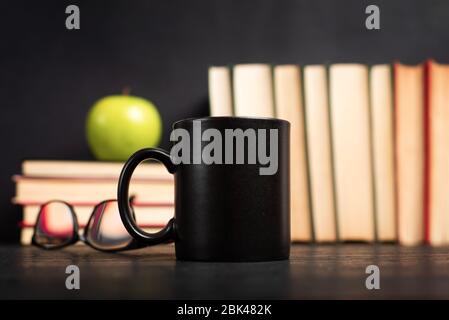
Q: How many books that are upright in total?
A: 8